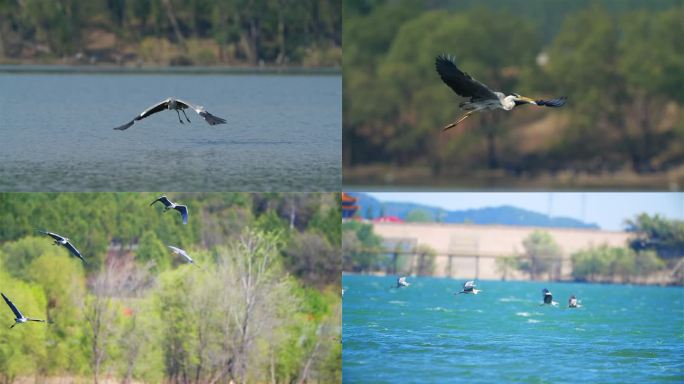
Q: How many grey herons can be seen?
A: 10